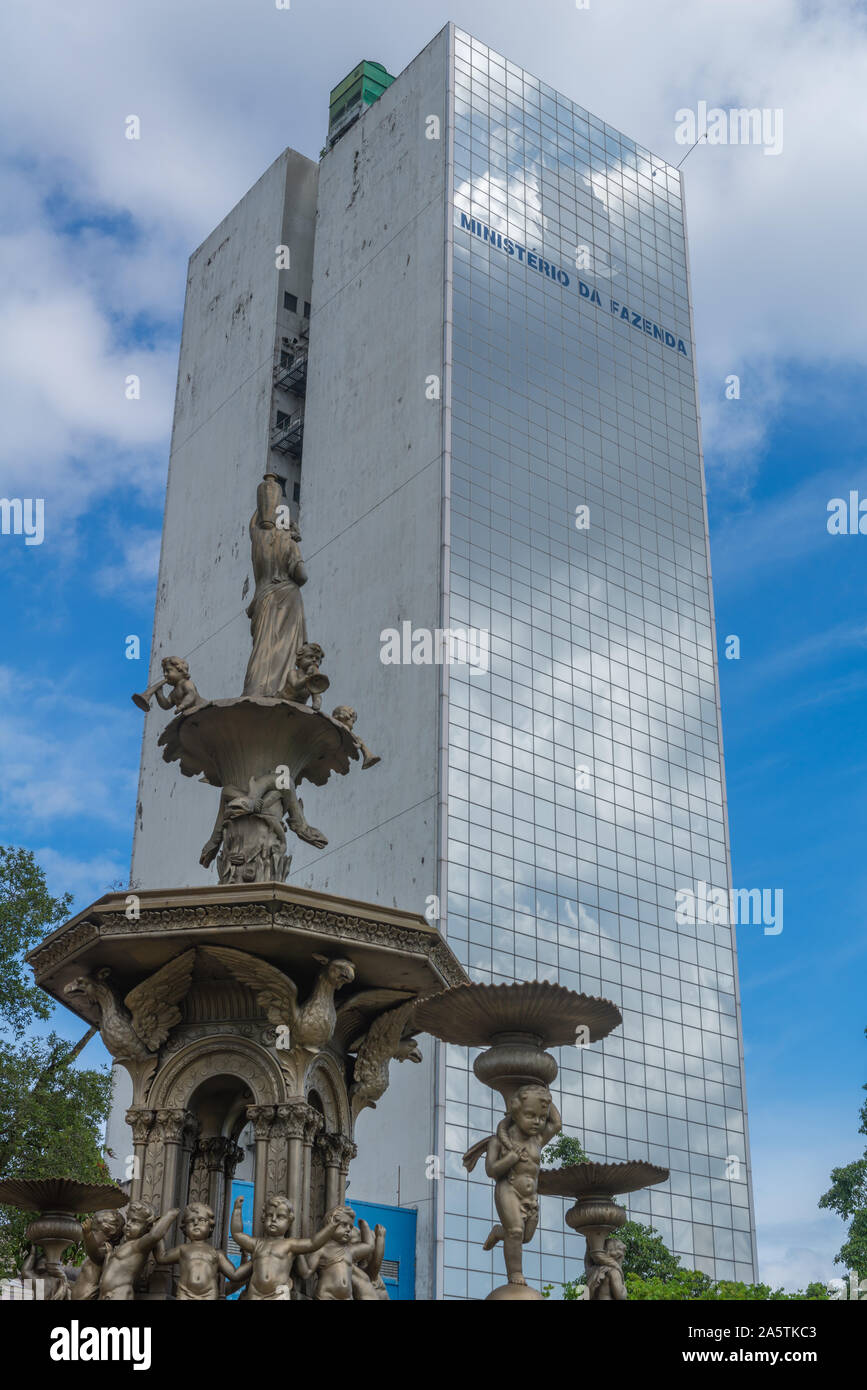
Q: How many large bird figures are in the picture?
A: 3